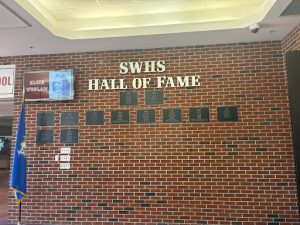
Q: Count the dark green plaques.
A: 12